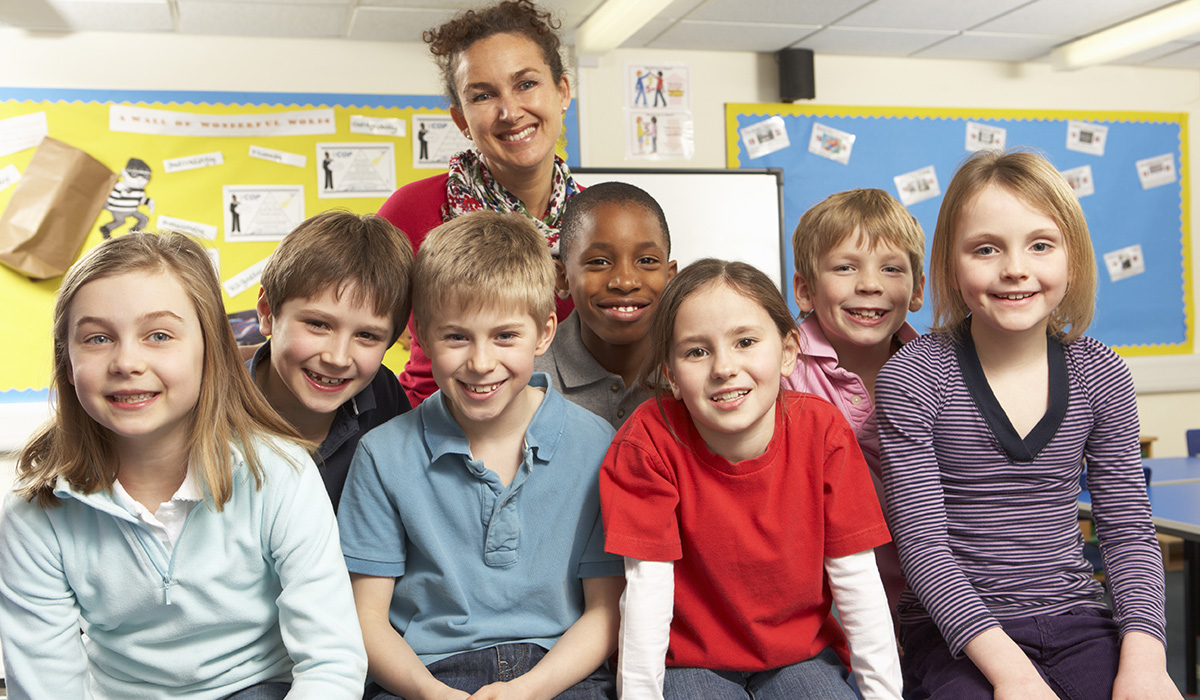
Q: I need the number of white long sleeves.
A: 2